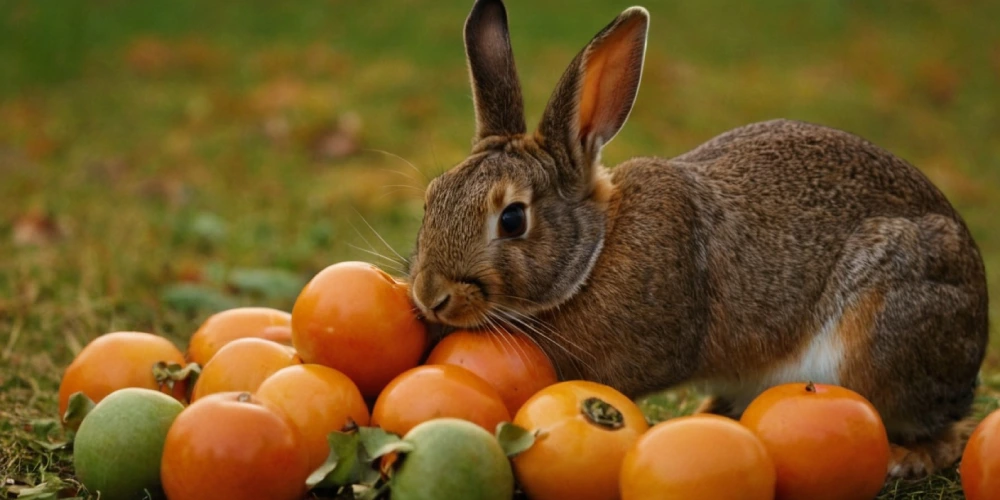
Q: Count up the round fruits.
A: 14